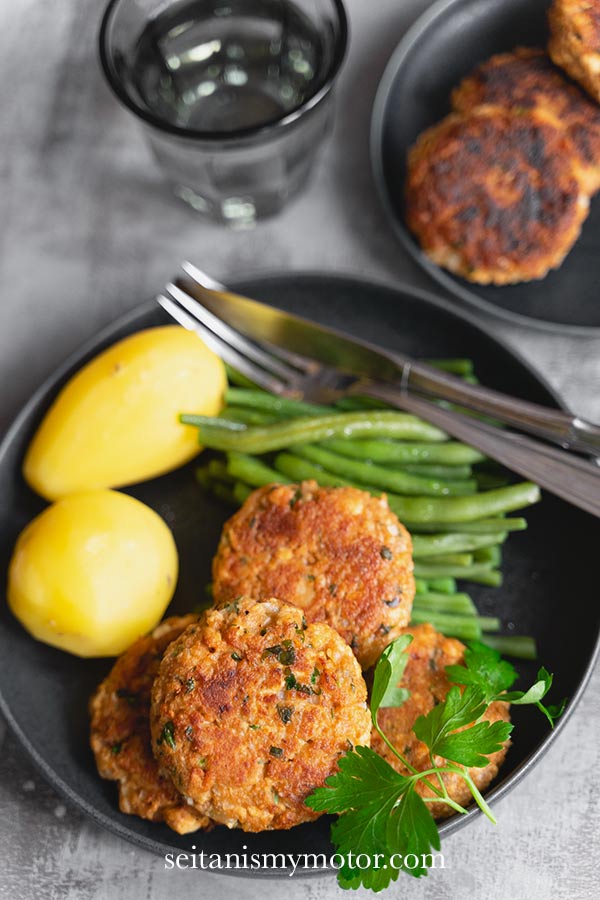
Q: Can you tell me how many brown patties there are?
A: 7